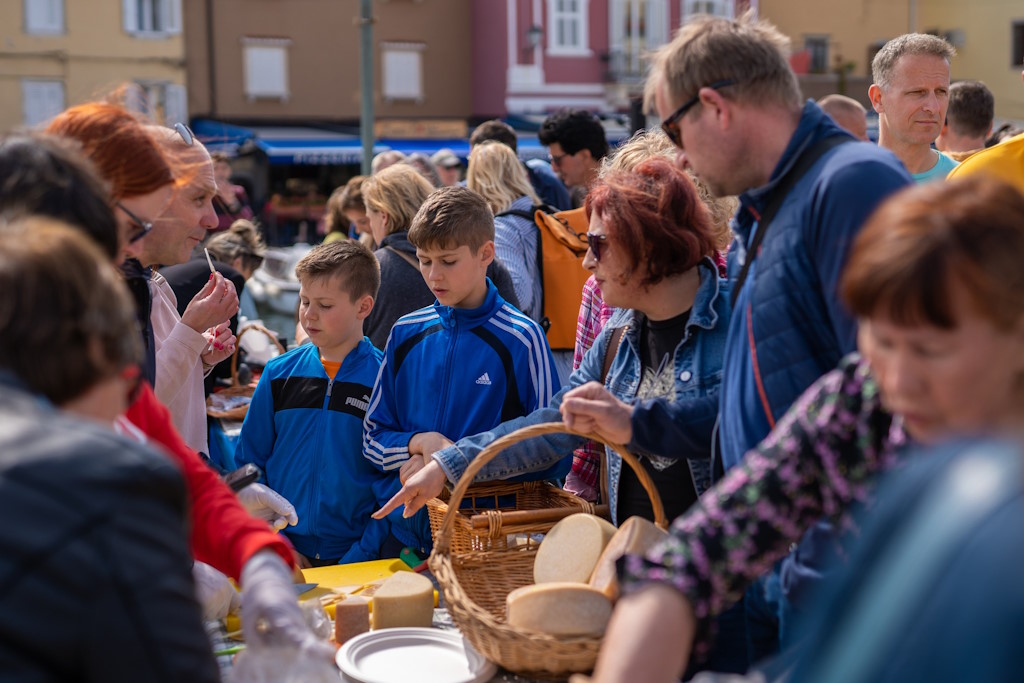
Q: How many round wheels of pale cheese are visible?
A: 3